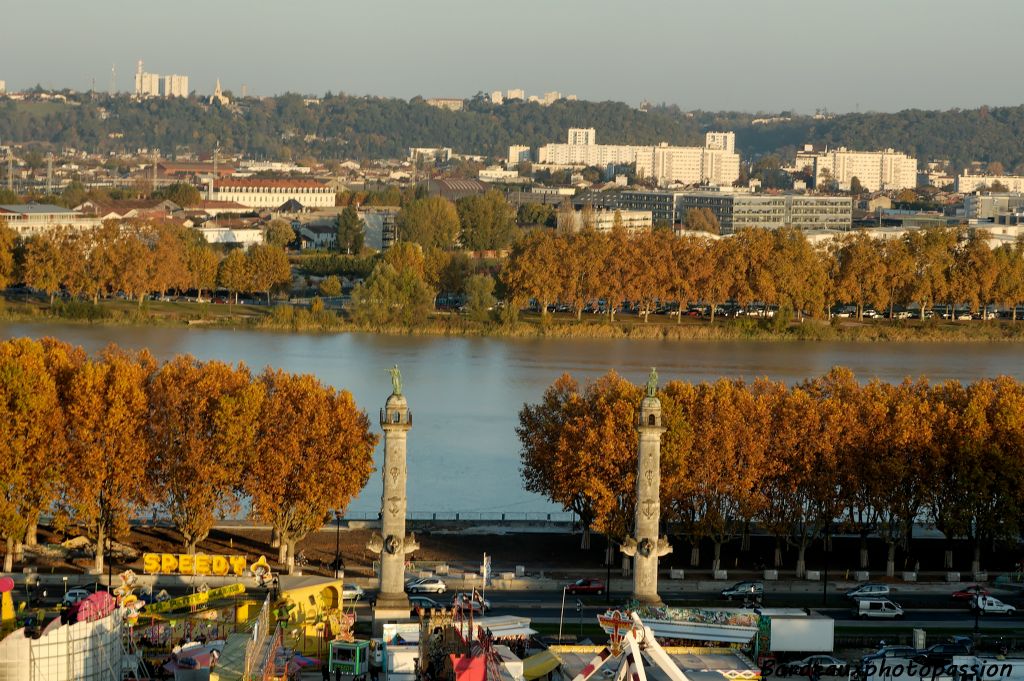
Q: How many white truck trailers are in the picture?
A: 1